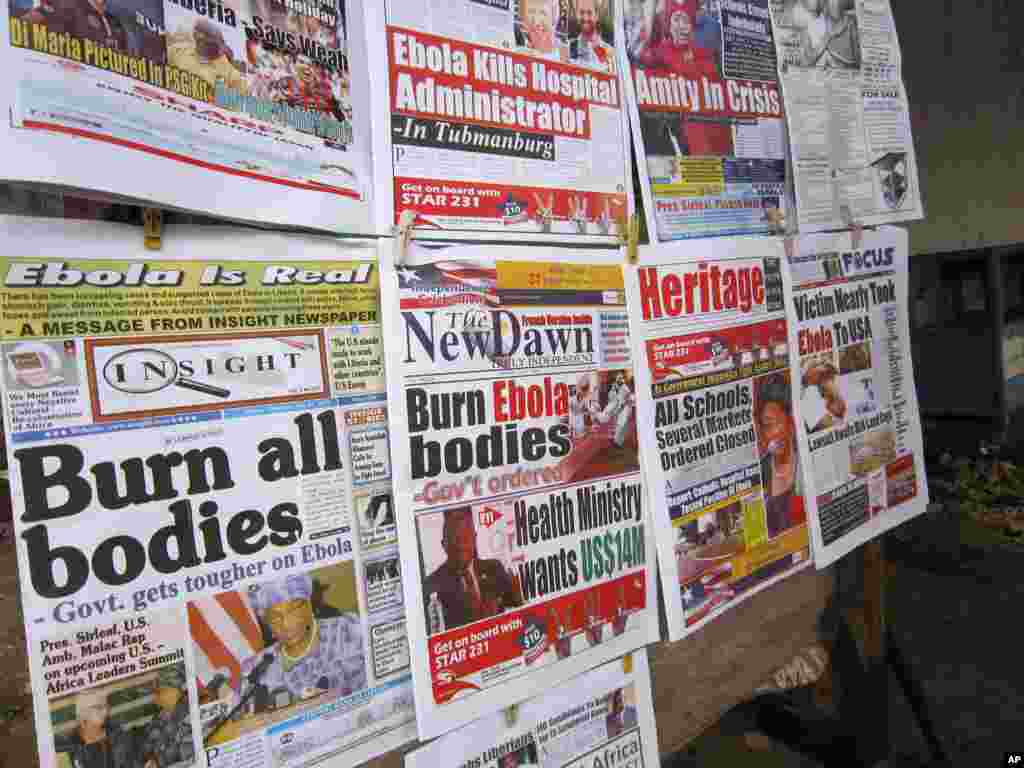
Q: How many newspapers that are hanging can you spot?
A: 9